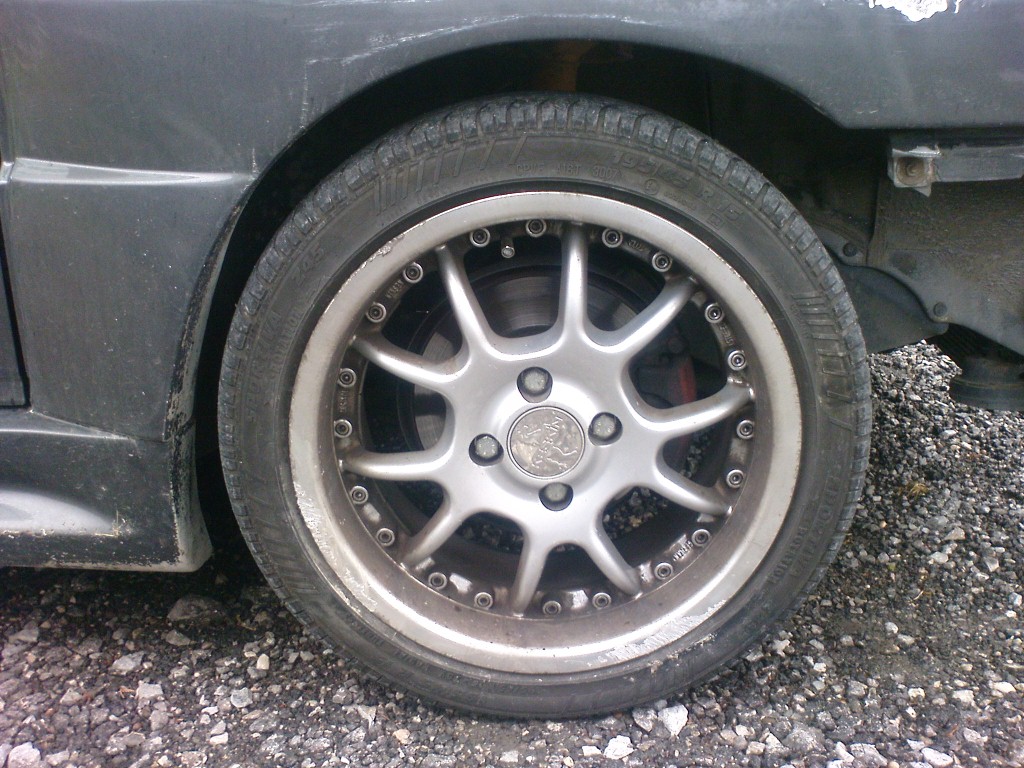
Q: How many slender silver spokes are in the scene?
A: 10